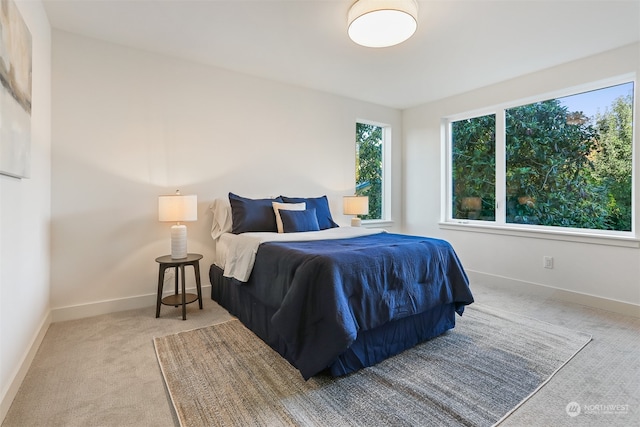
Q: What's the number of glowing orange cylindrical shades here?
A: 2